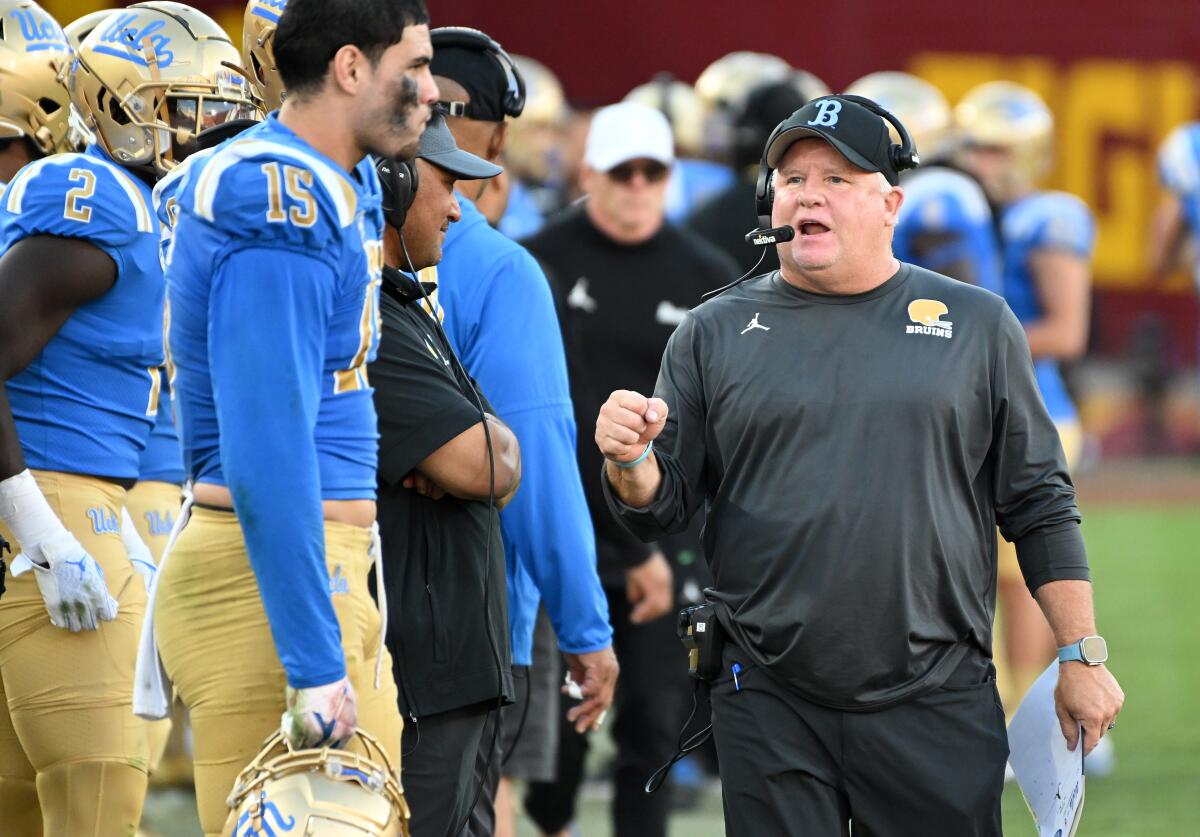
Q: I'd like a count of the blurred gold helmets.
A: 6